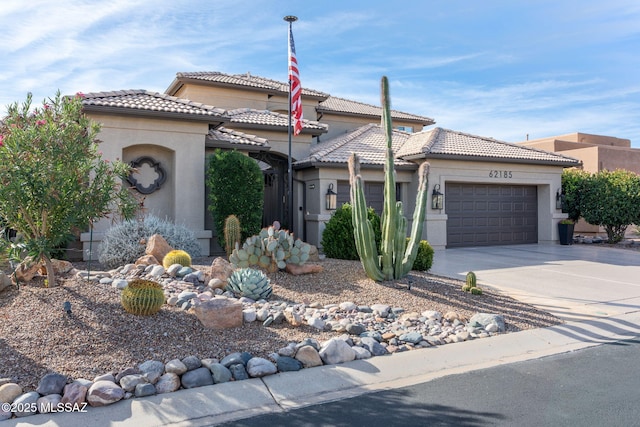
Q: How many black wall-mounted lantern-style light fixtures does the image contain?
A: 3